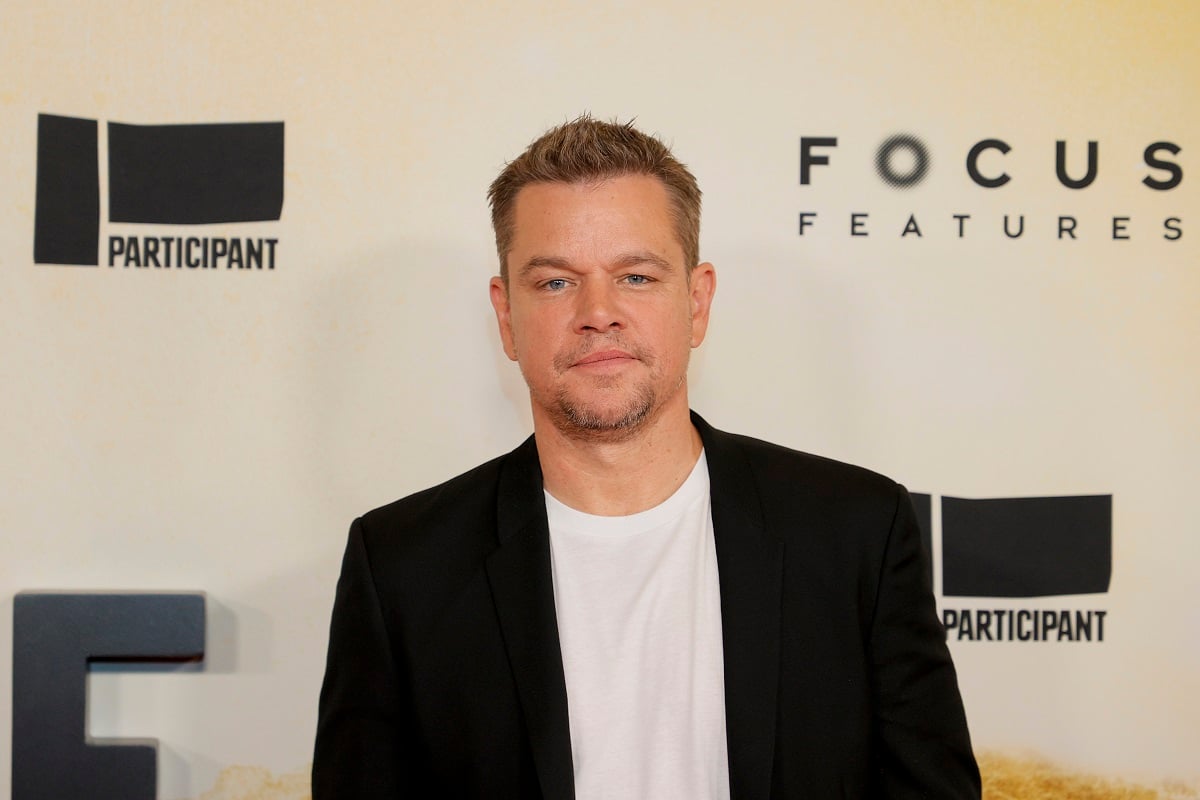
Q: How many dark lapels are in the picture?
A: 2